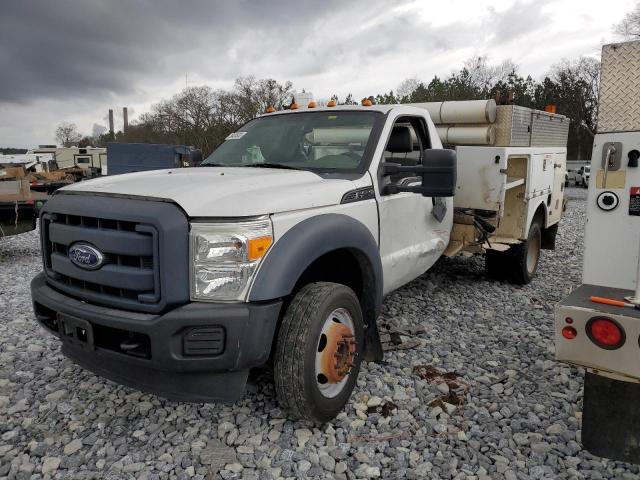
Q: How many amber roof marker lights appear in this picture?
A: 5